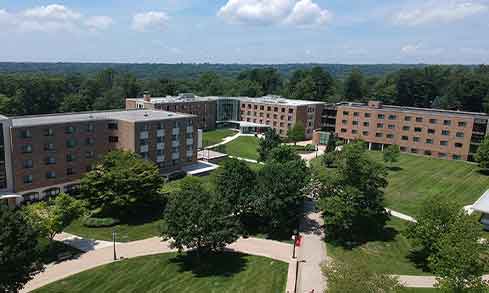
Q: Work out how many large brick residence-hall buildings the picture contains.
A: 3